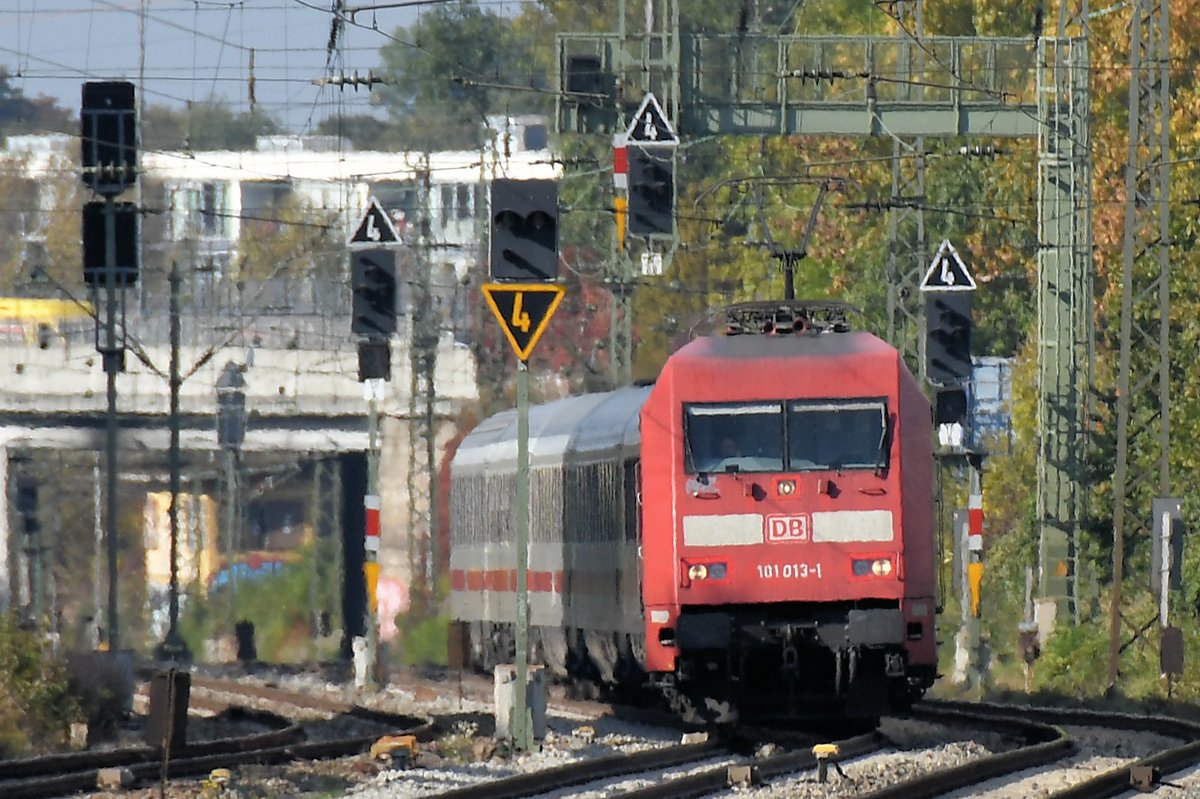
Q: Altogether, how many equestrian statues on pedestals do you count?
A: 0